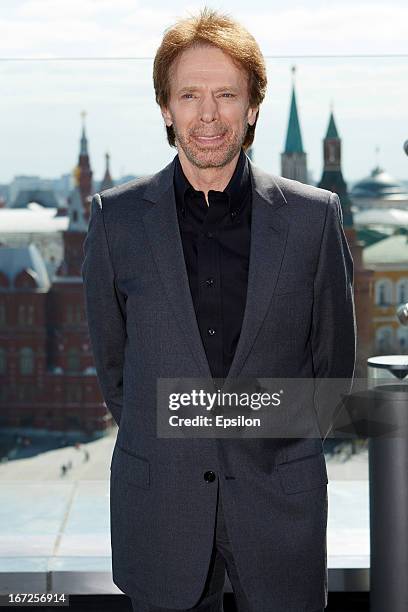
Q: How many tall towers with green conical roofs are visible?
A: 2